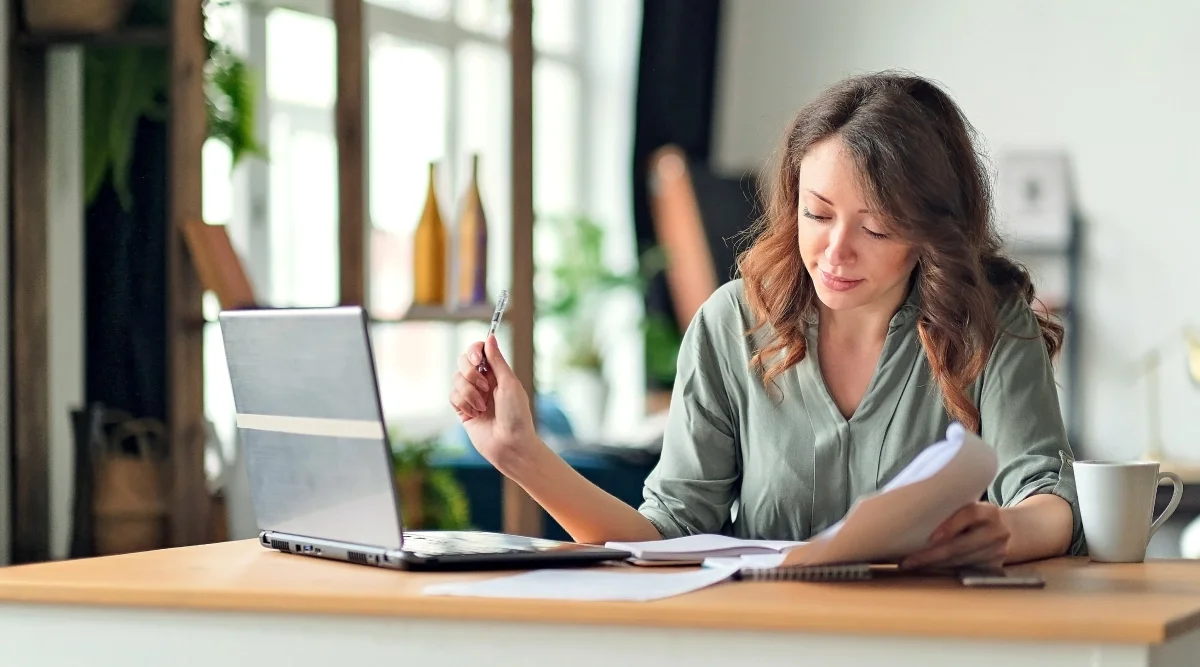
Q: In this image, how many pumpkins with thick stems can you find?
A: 0